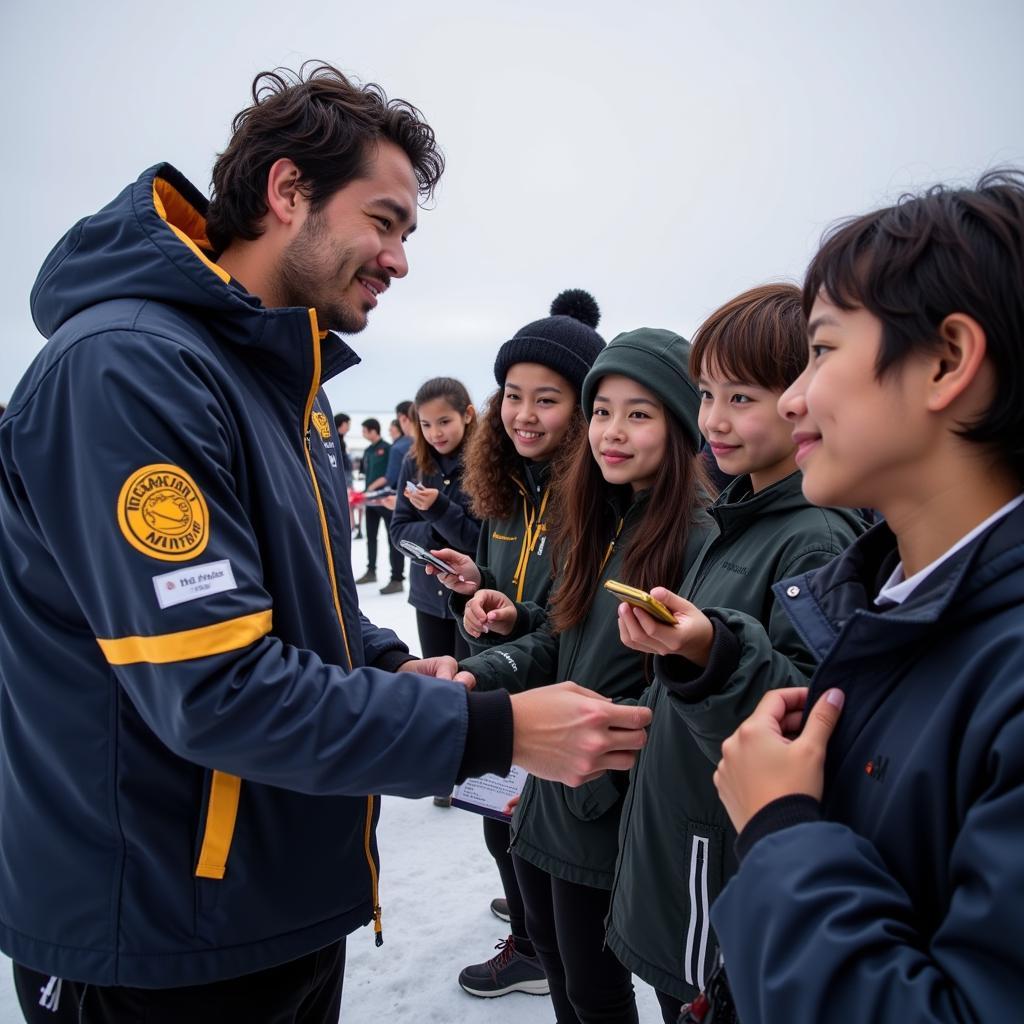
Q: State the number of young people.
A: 5